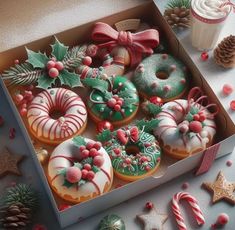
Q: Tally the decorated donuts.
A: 6